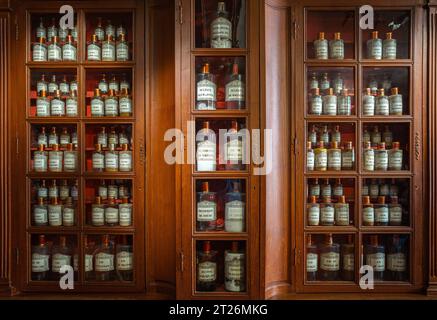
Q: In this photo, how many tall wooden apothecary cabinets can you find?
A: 3